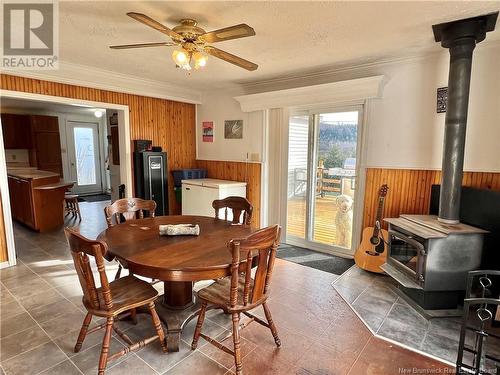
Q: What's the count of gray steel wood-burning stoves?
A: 1